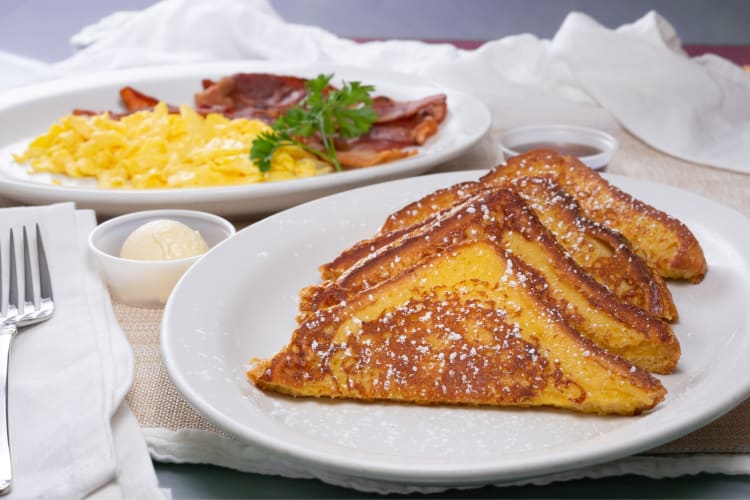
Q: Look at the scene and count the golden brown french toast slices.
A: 4